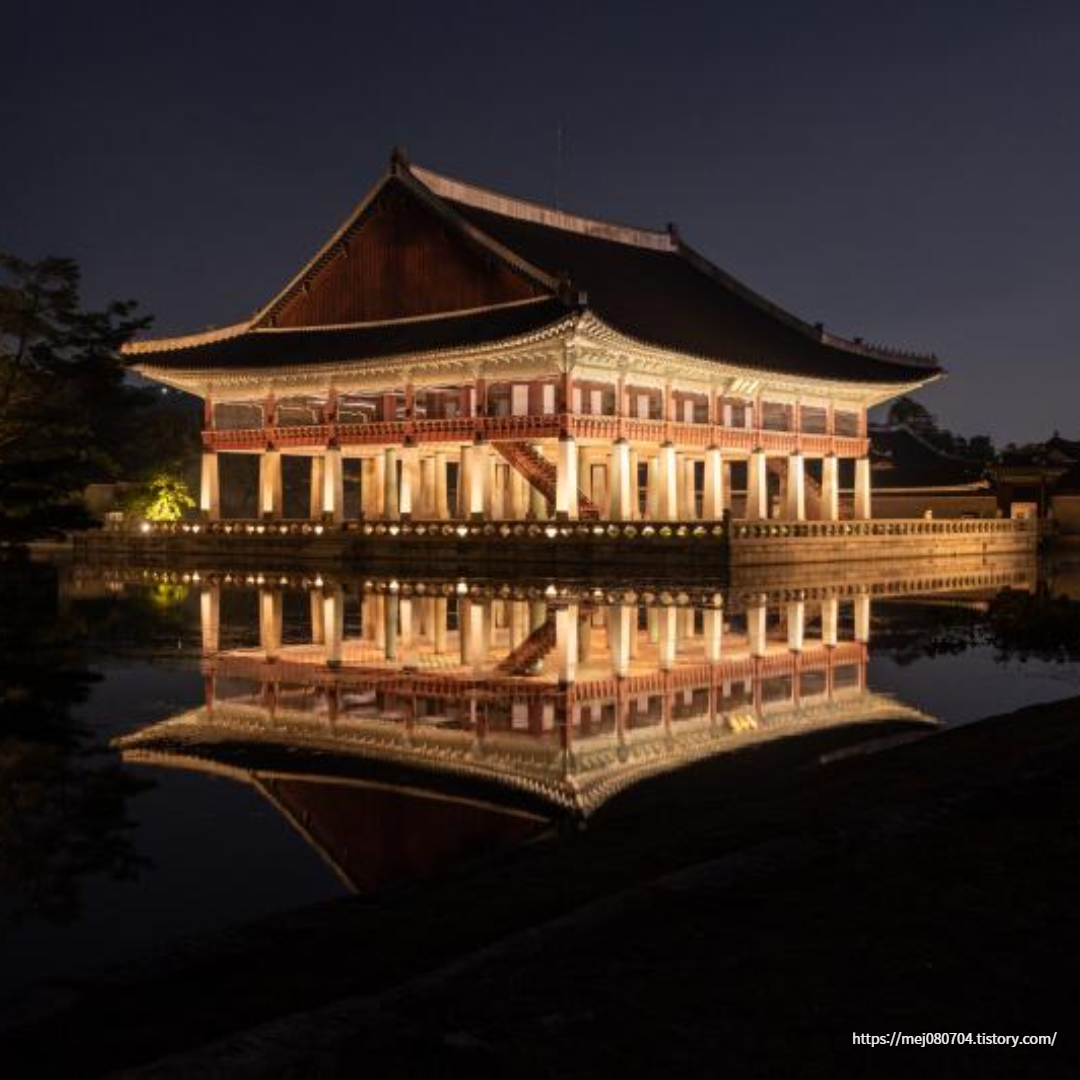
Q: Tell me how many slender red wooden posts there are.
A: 13